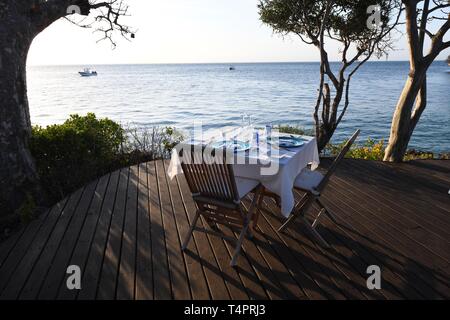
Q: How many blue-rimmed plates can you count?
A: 2